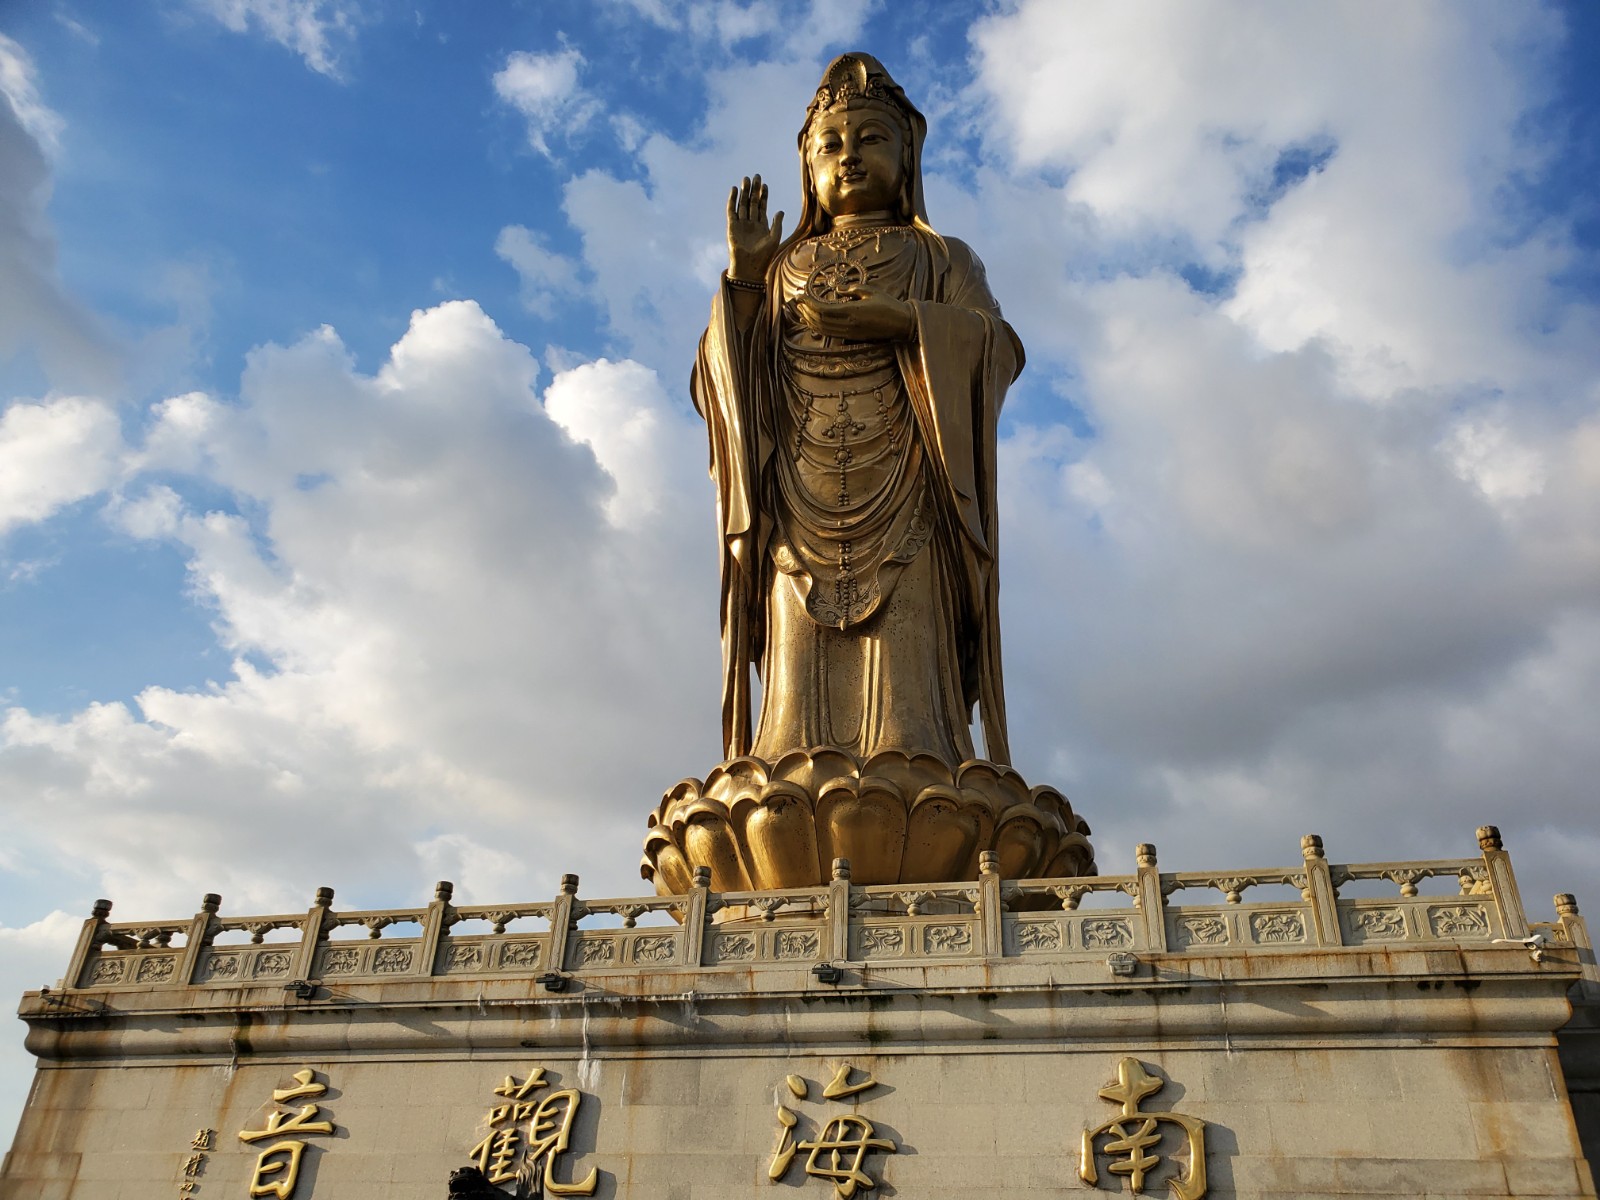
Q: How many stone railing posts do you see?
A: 12